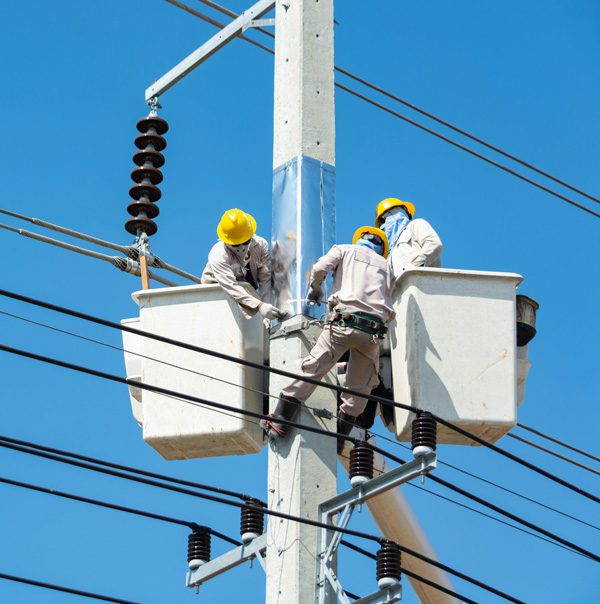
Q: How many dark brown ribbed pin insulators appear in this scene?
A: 5